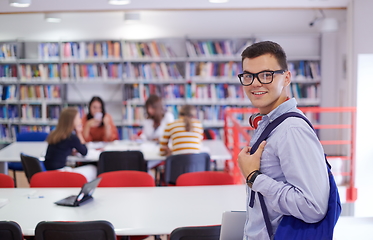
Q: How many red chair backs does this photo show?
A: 4